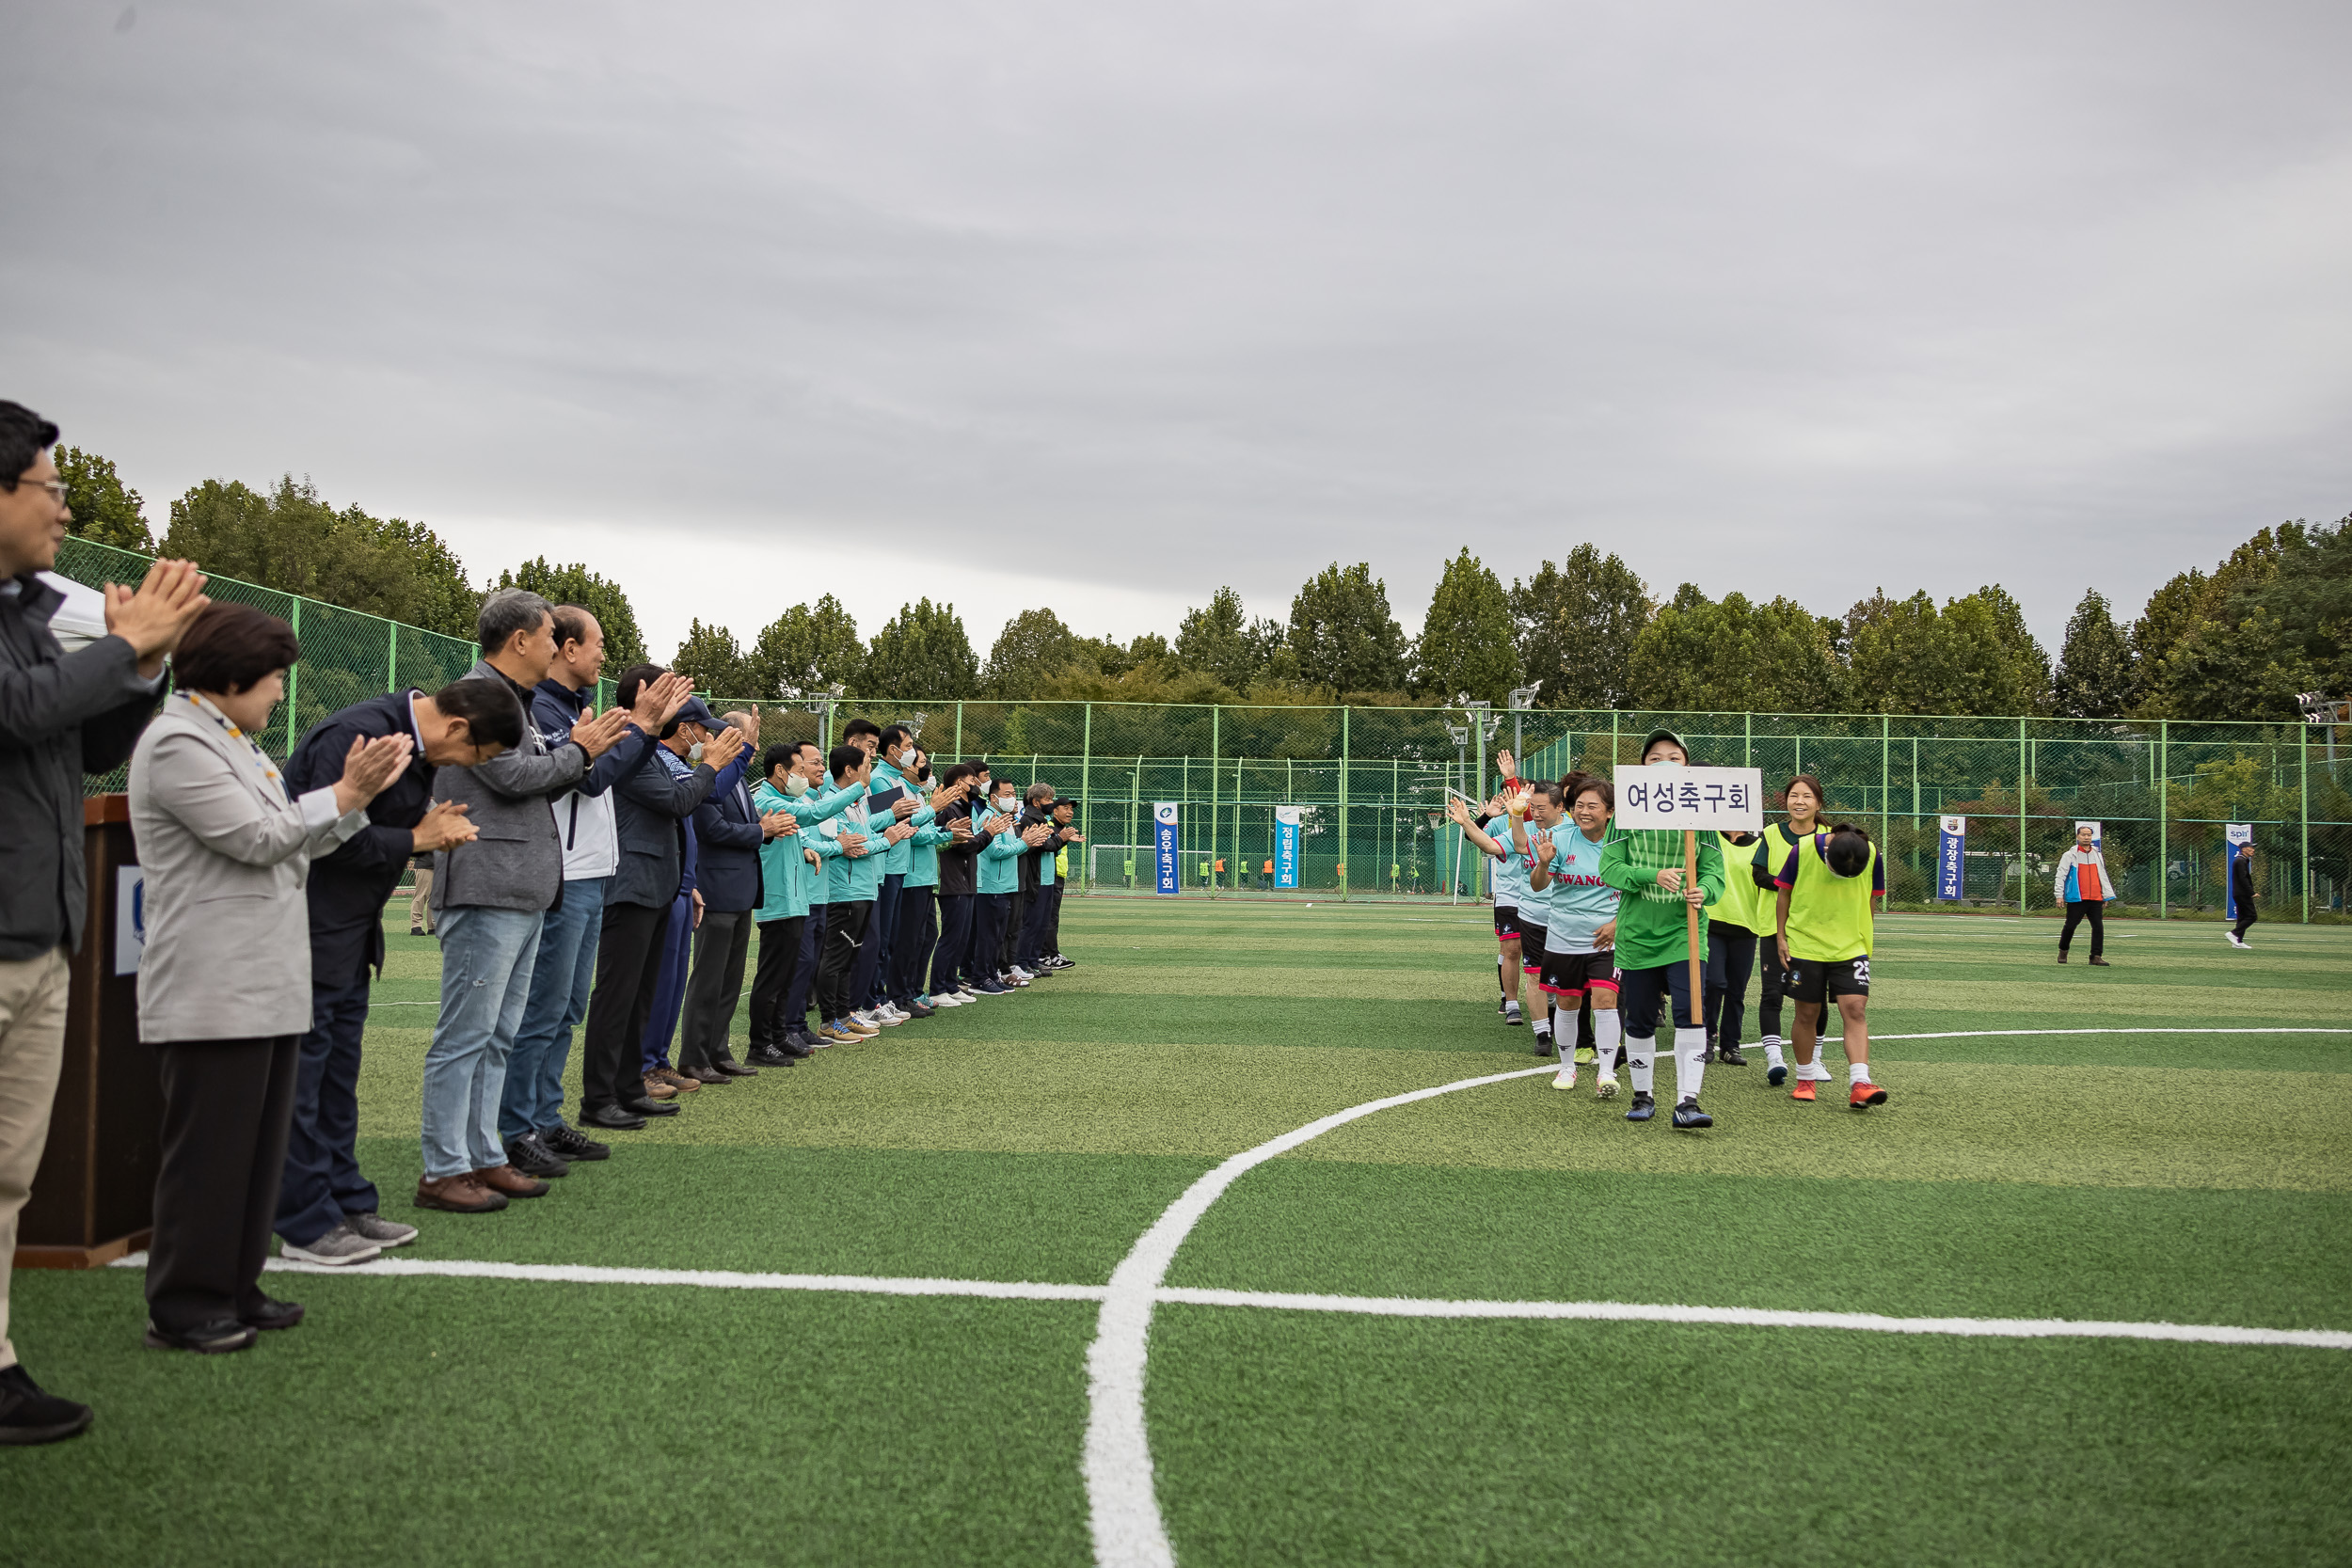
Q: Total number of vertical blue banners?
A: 5